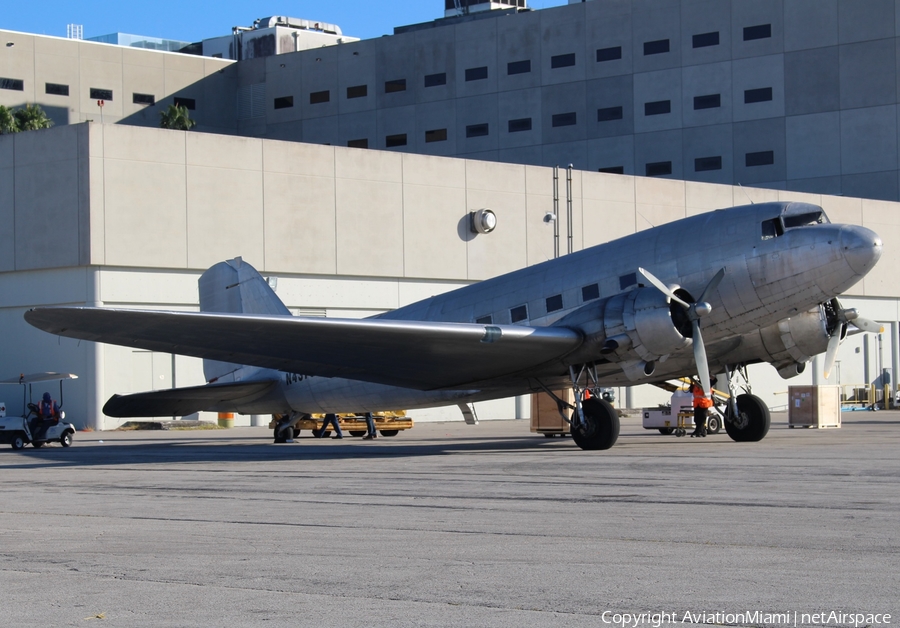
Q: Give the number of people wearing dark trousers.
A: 4